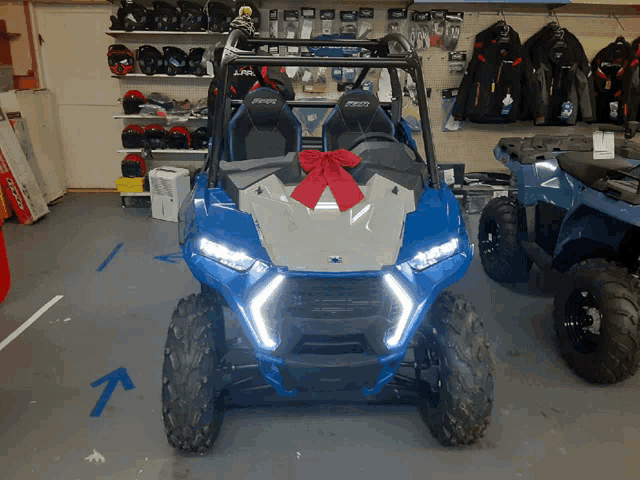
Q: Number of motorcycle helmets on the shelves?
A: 15